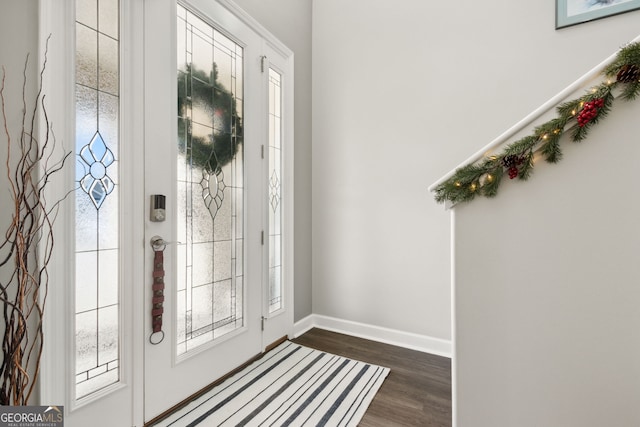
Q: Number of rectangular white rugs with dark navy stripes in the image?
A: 1